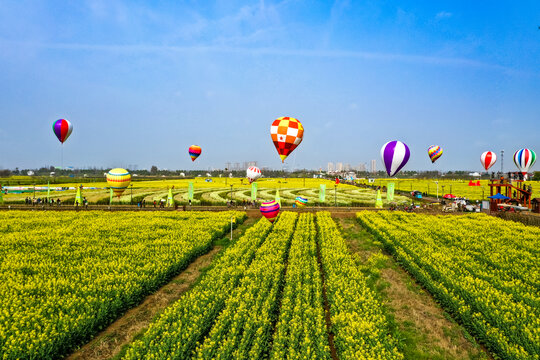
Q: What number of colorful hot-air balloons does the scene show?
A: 11